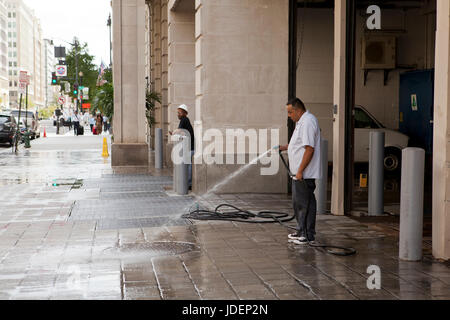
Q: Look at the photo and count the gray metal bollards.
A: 5